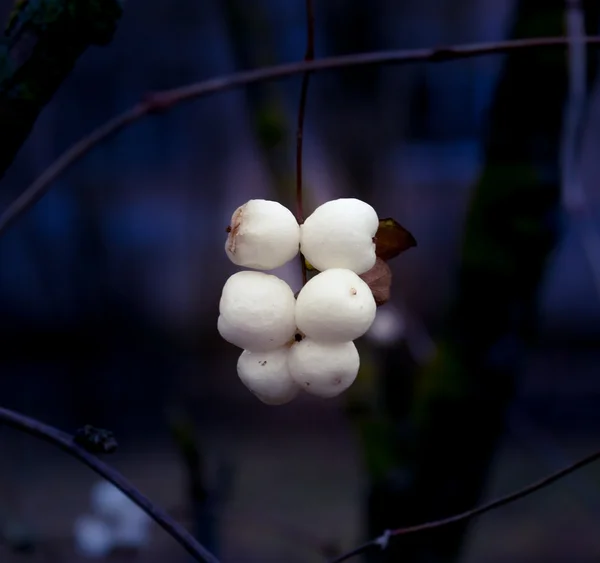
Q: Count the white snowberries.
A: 6